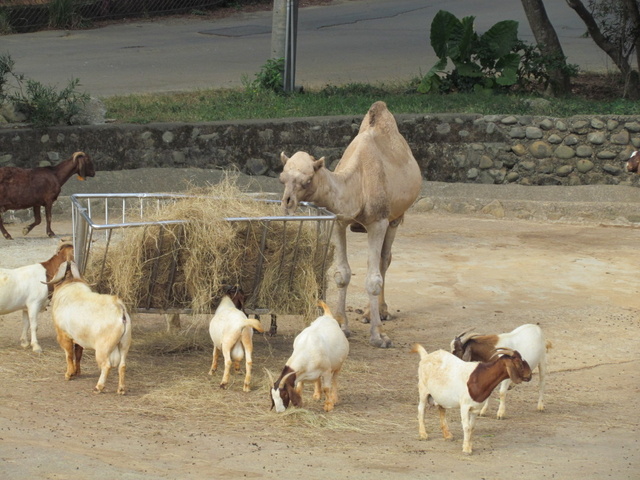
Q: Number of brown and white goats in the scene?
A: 6